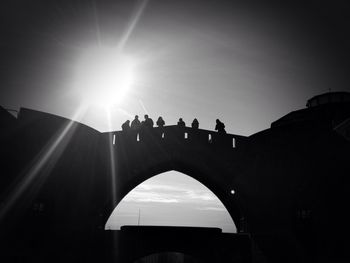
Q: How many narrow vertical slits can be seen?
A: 6